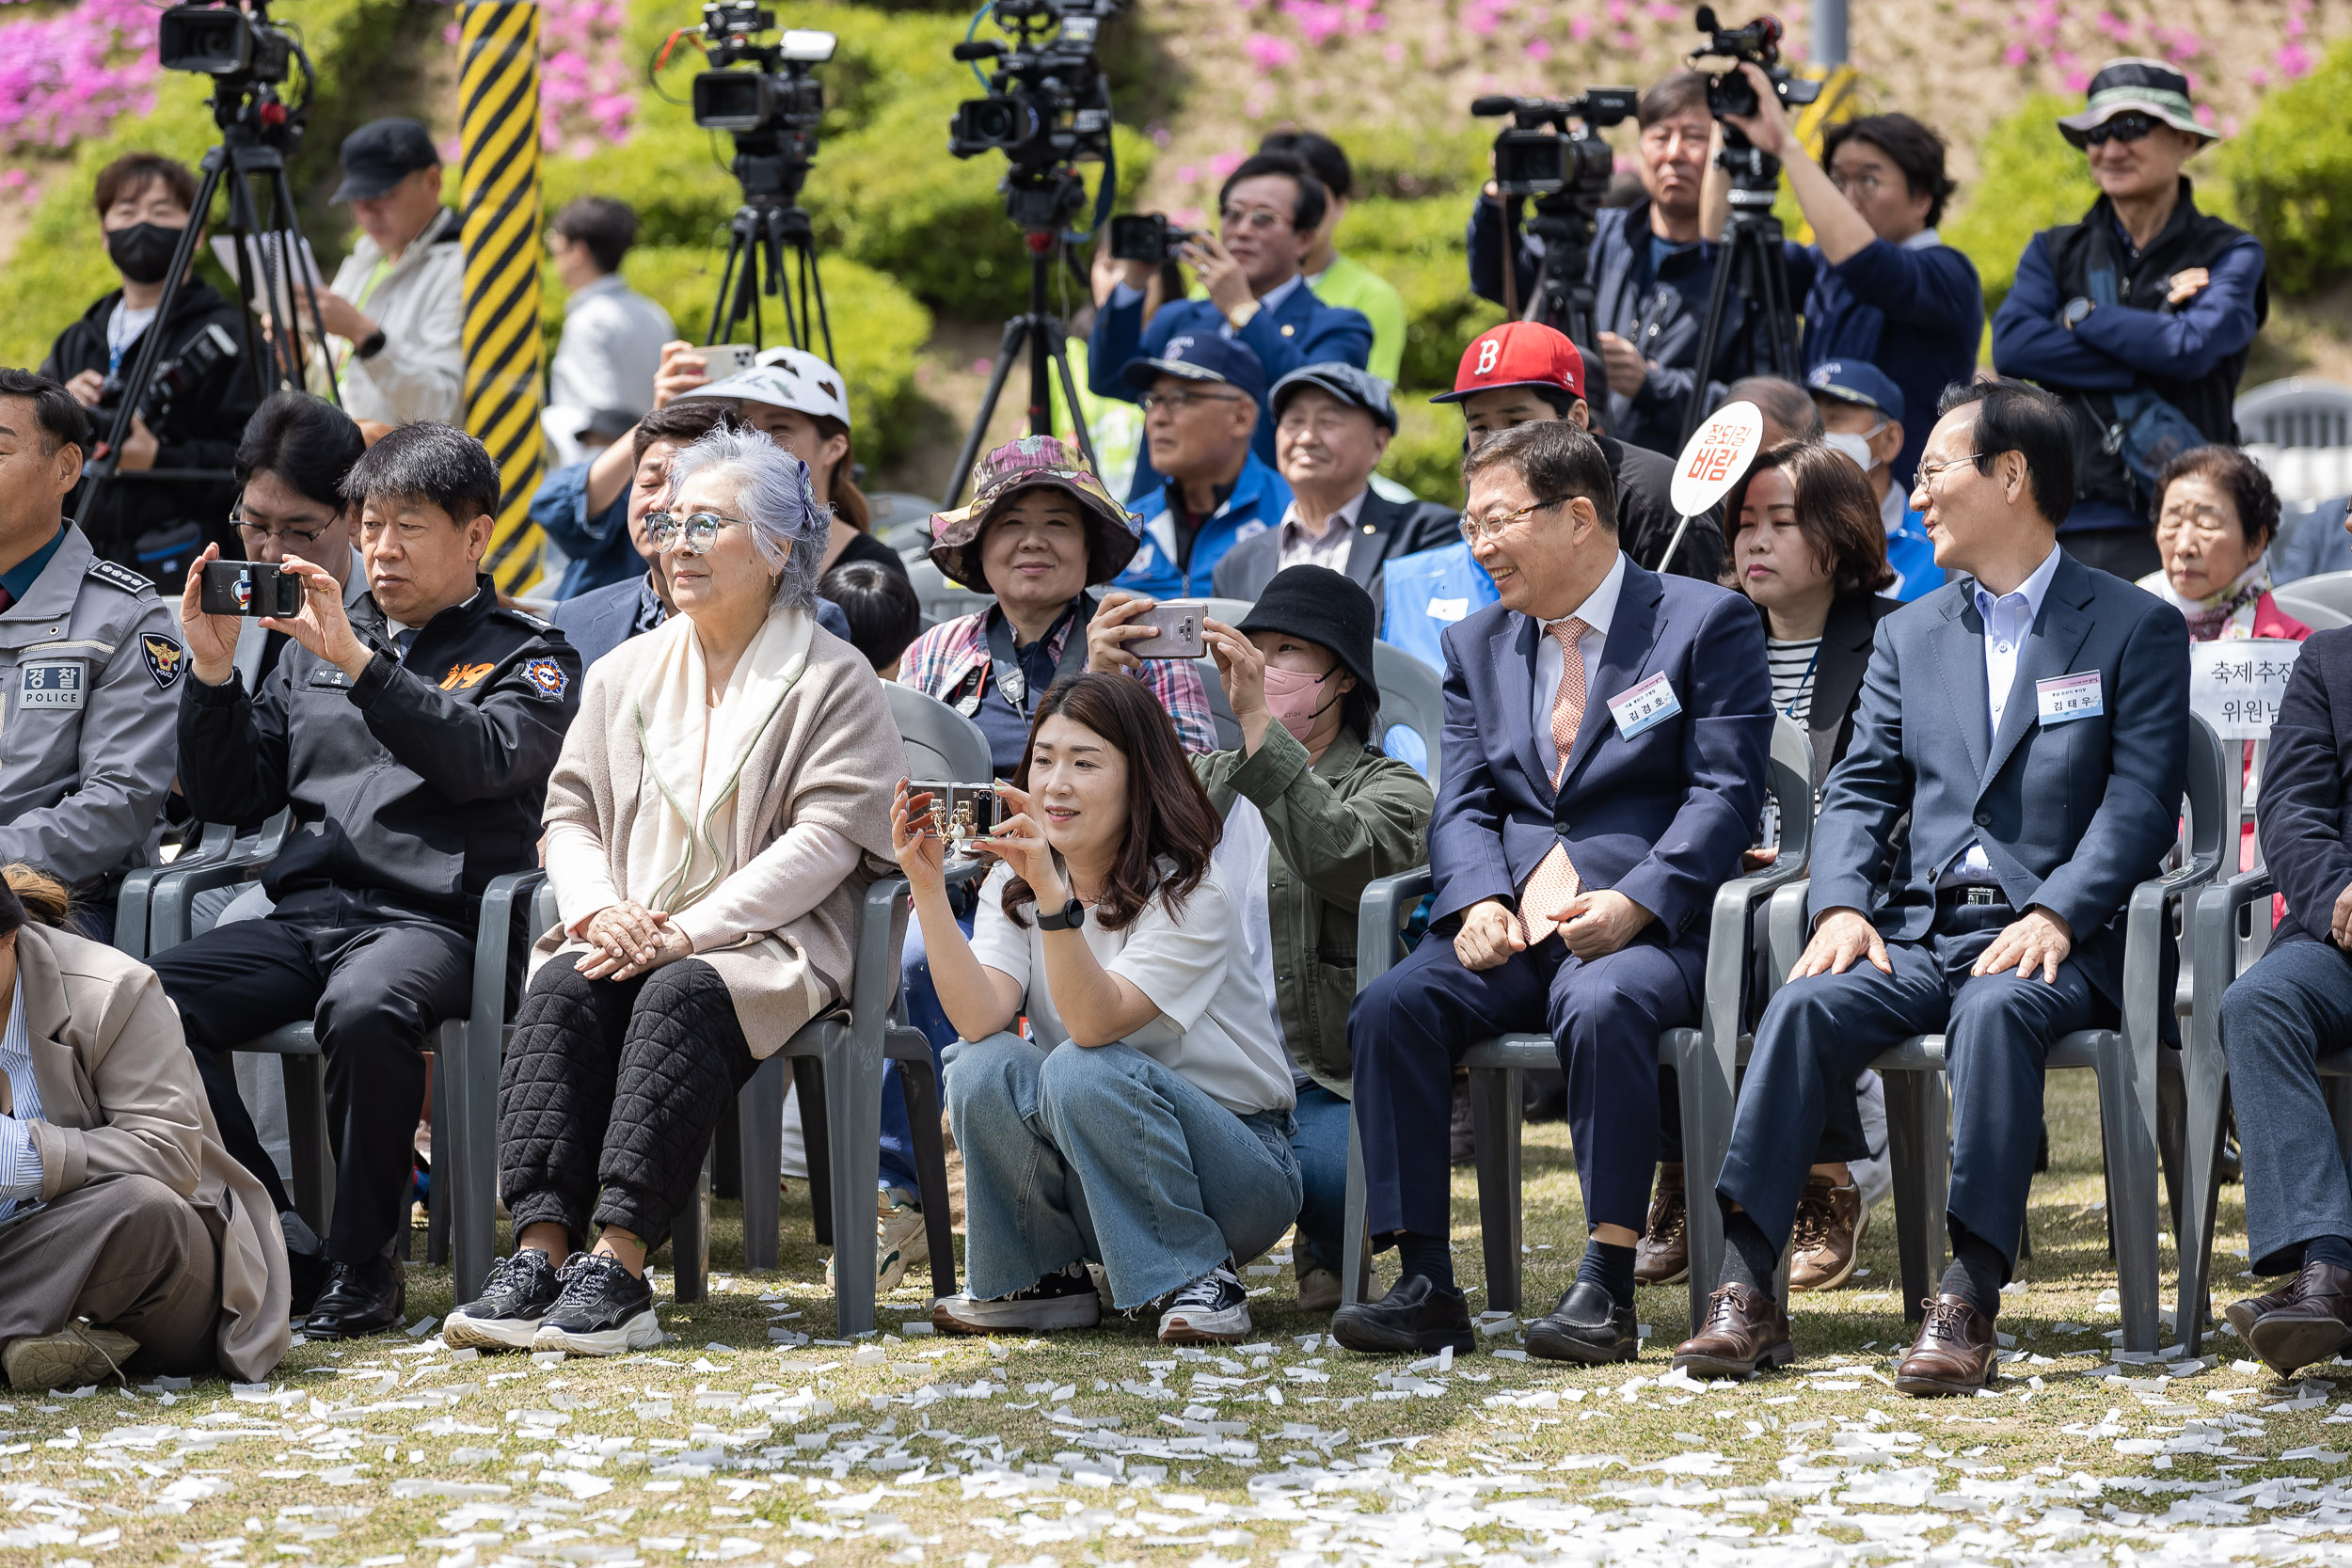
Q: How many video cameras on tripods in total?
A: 5